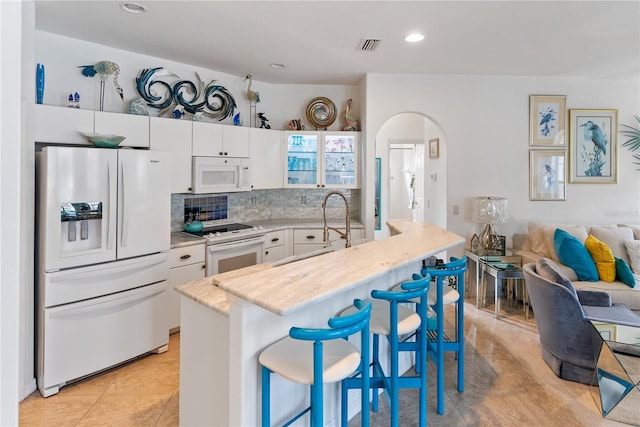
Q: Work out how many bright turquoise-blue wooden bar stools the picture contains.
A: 3